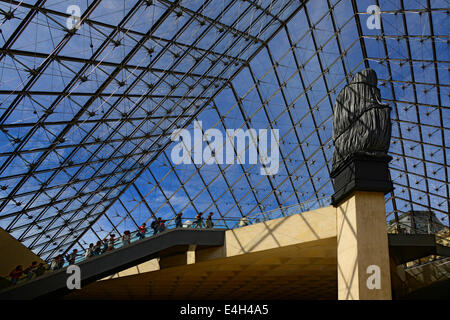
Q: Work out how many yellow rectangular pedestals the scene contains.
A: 1